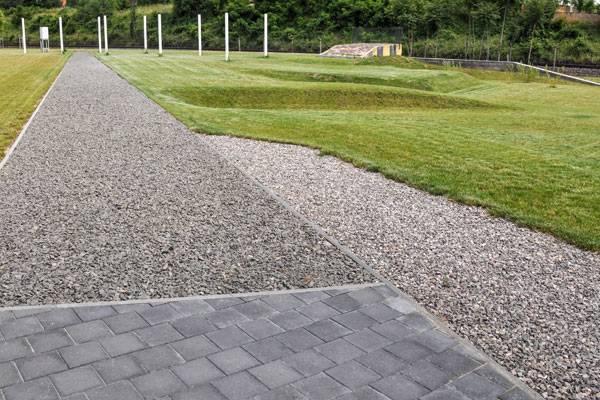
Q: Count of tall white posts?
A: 9